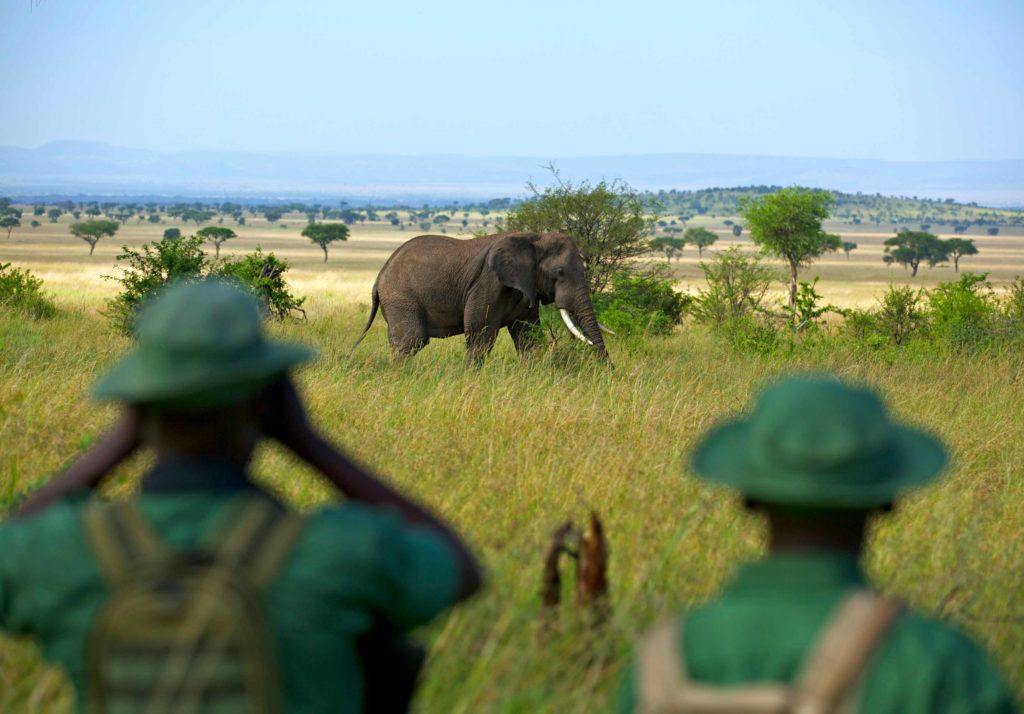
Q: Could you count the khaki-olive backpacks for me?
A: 1